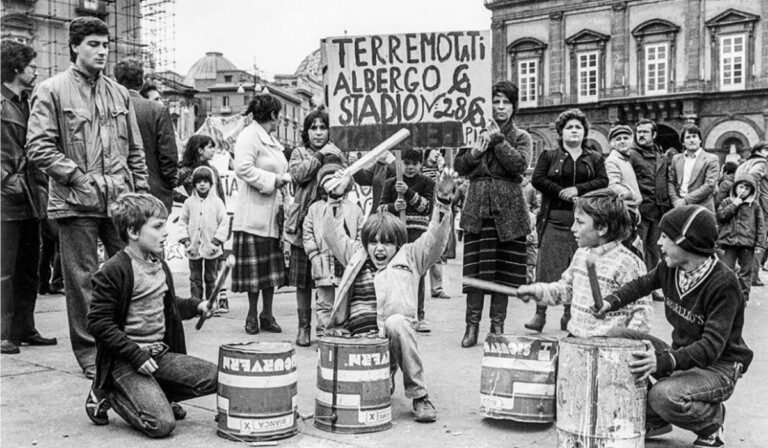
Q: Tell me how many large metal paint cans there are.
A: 4